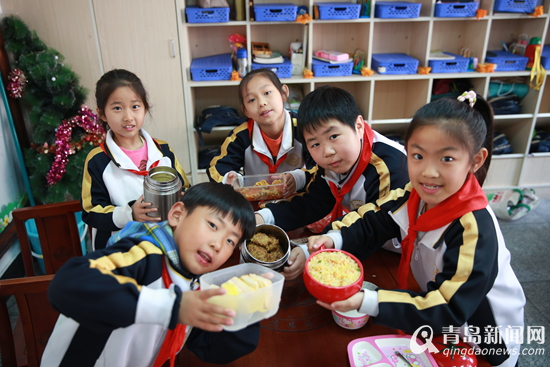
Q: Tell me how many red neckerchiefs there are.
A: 5